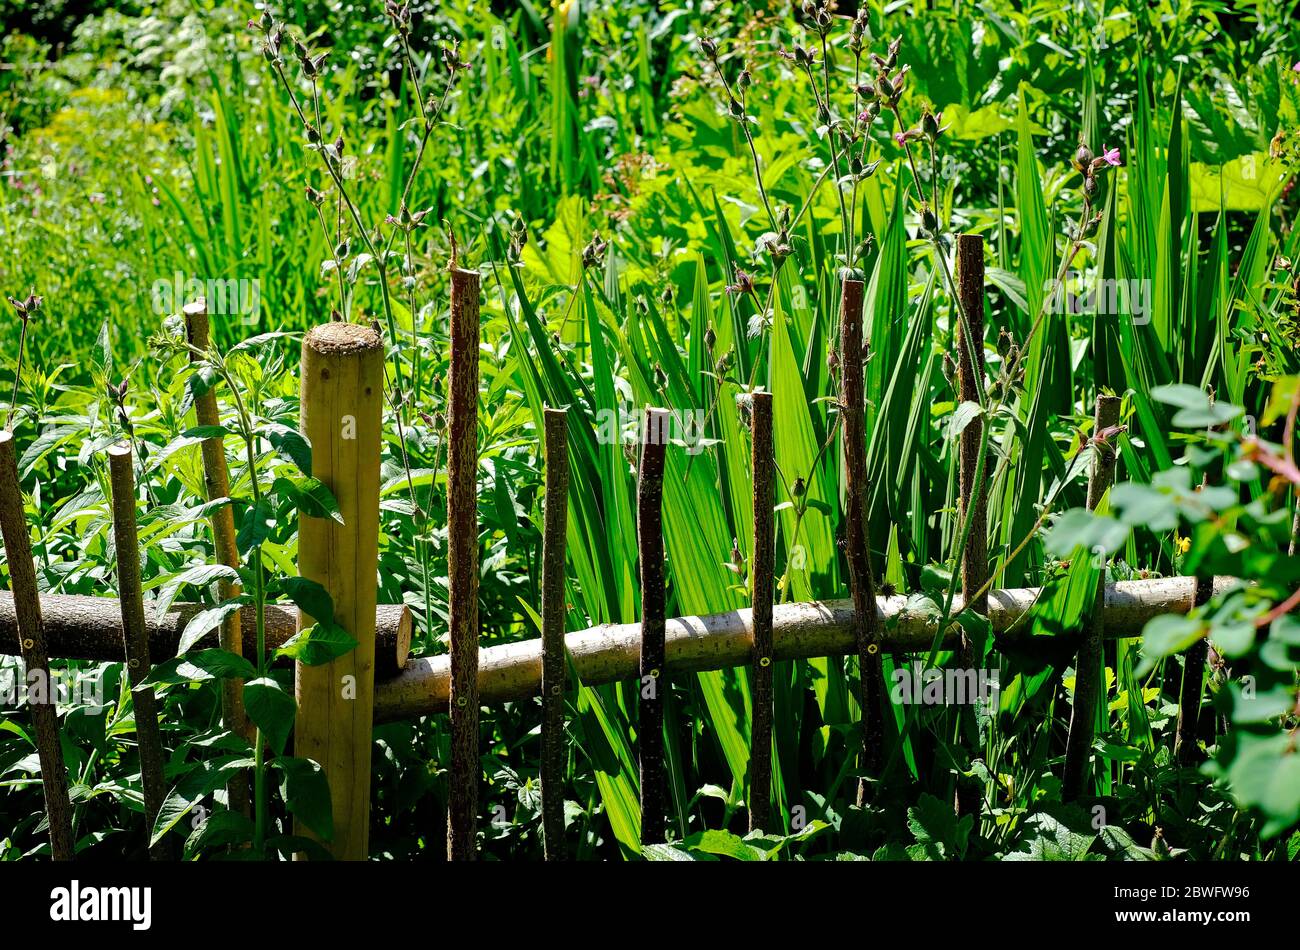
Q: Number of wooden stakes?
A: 12